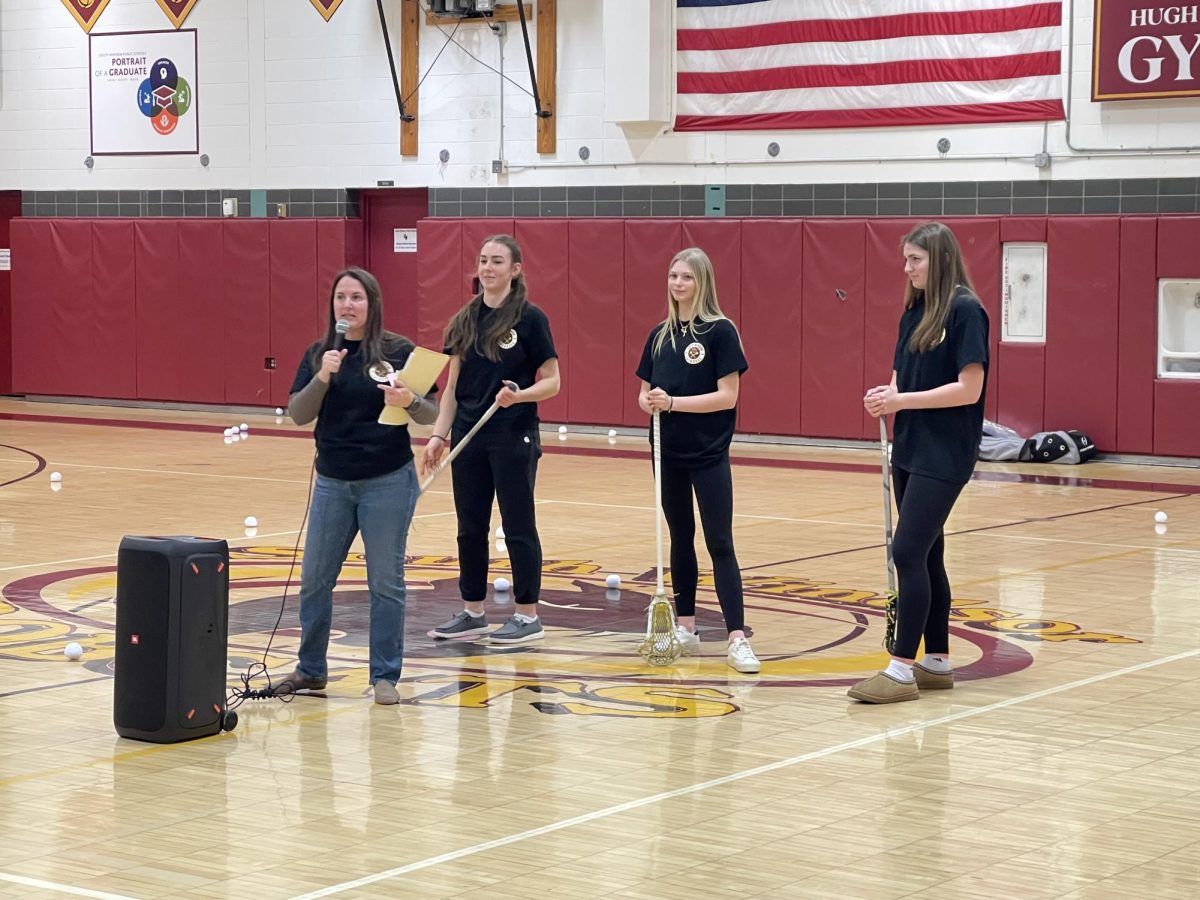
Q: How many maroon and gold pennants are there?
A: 3